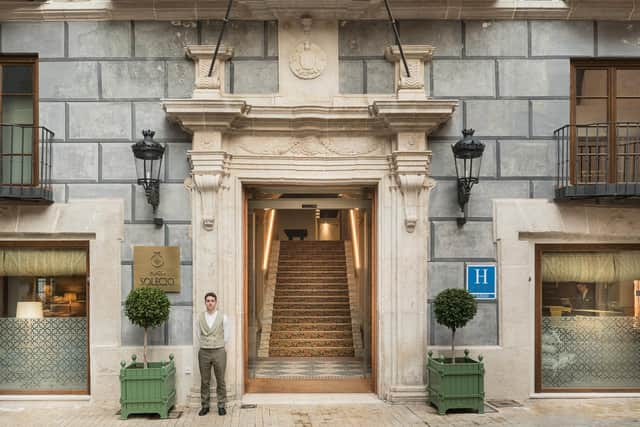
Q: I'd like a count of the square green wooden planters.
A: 2